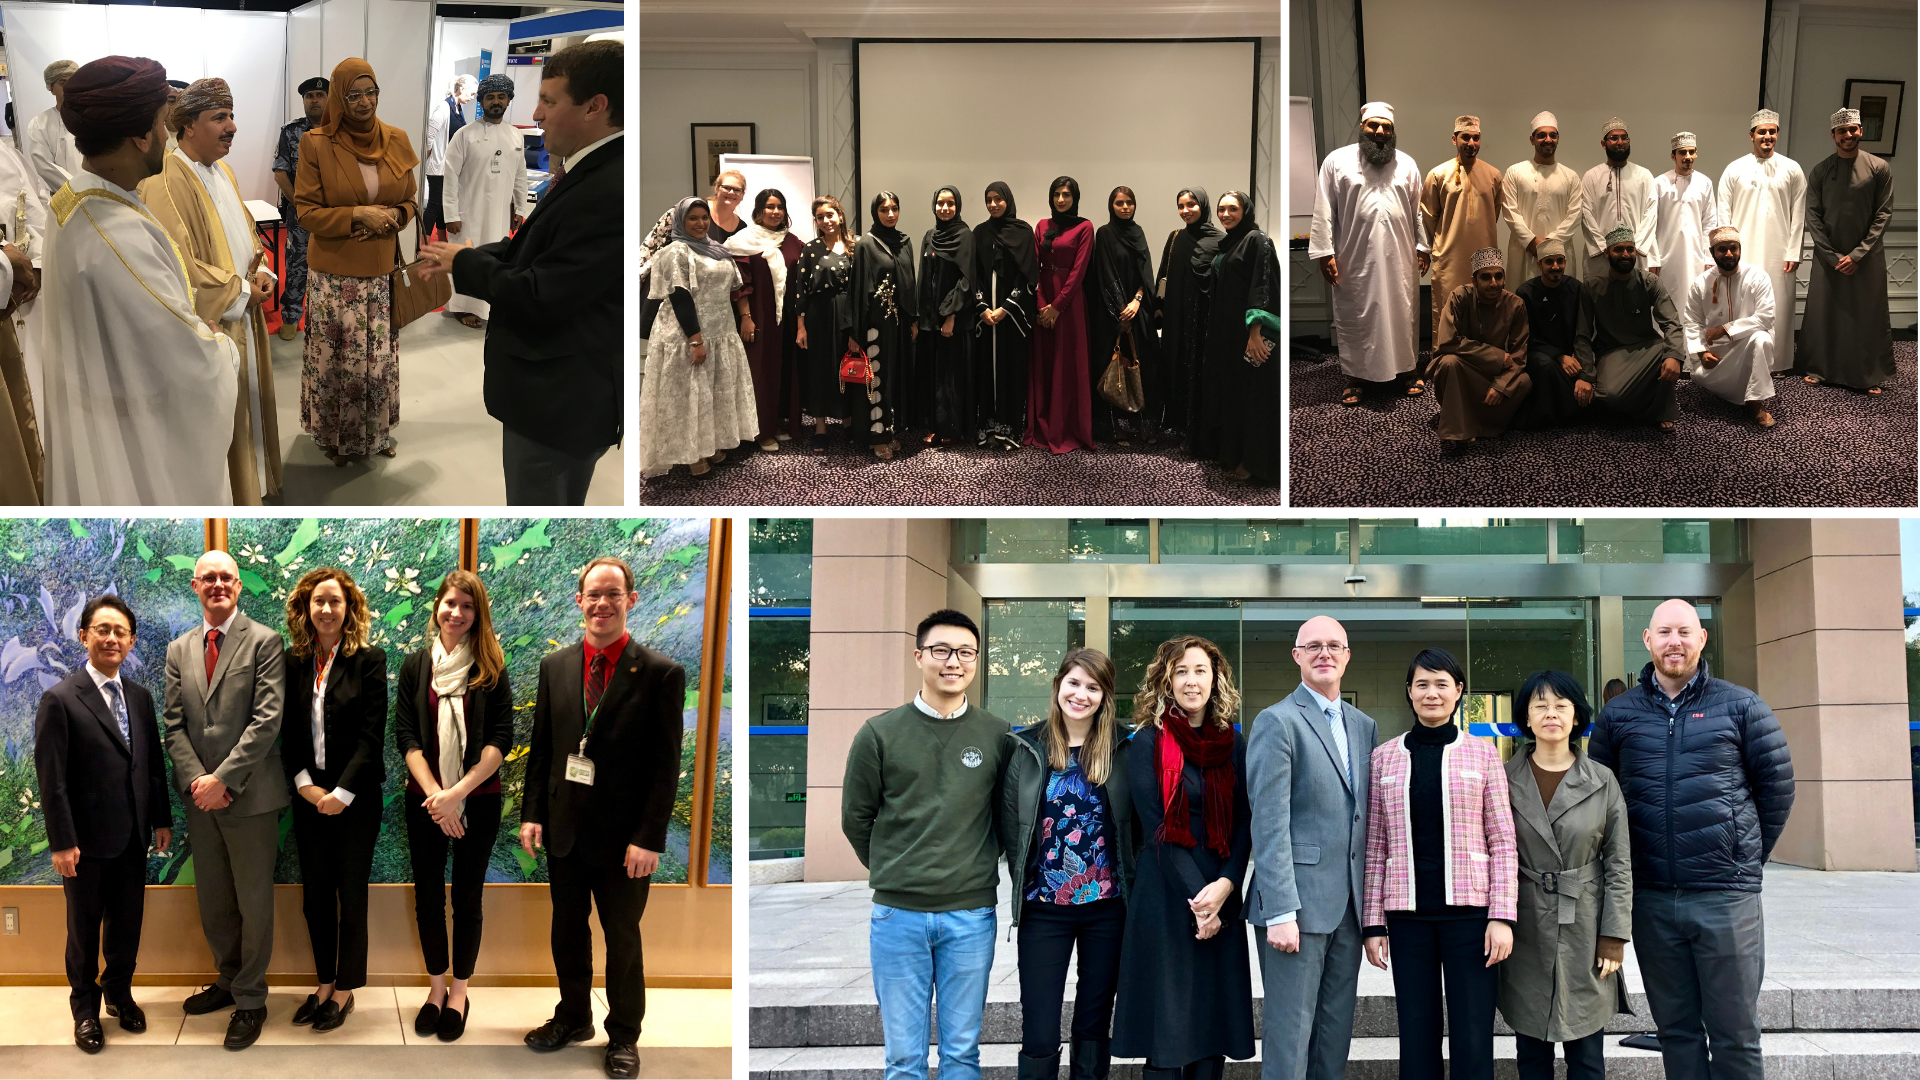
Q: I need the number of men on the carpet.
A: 11